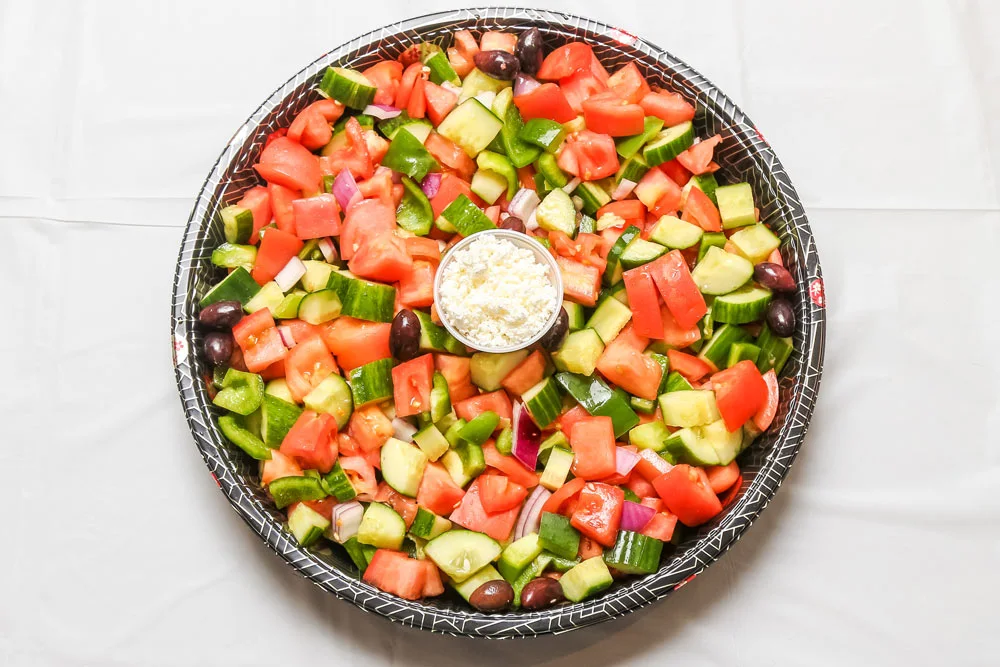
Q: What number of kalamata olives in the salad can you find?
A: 11